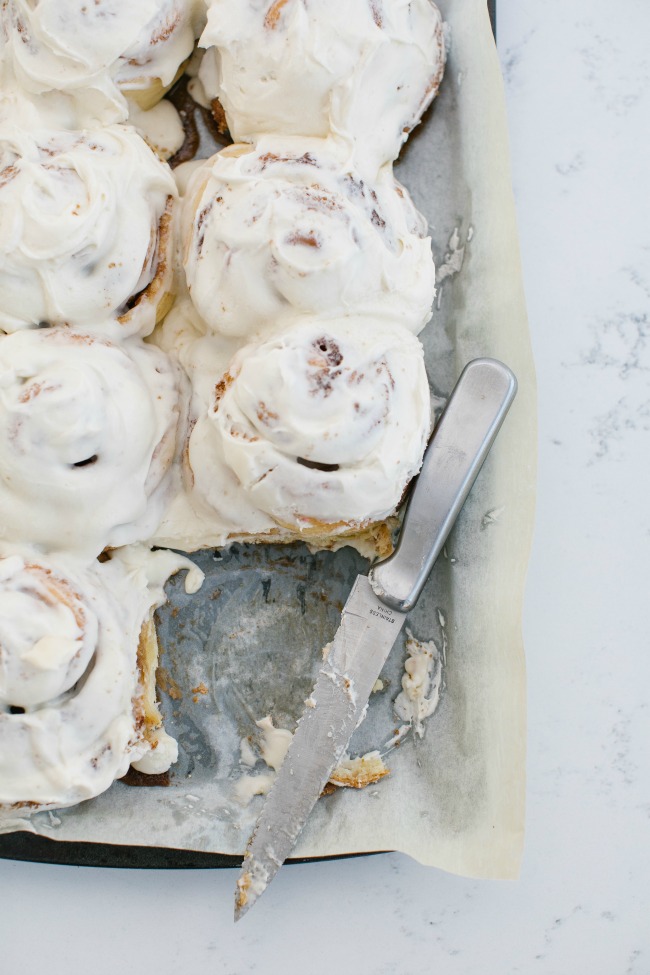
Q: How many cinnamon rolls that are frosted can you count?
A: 7